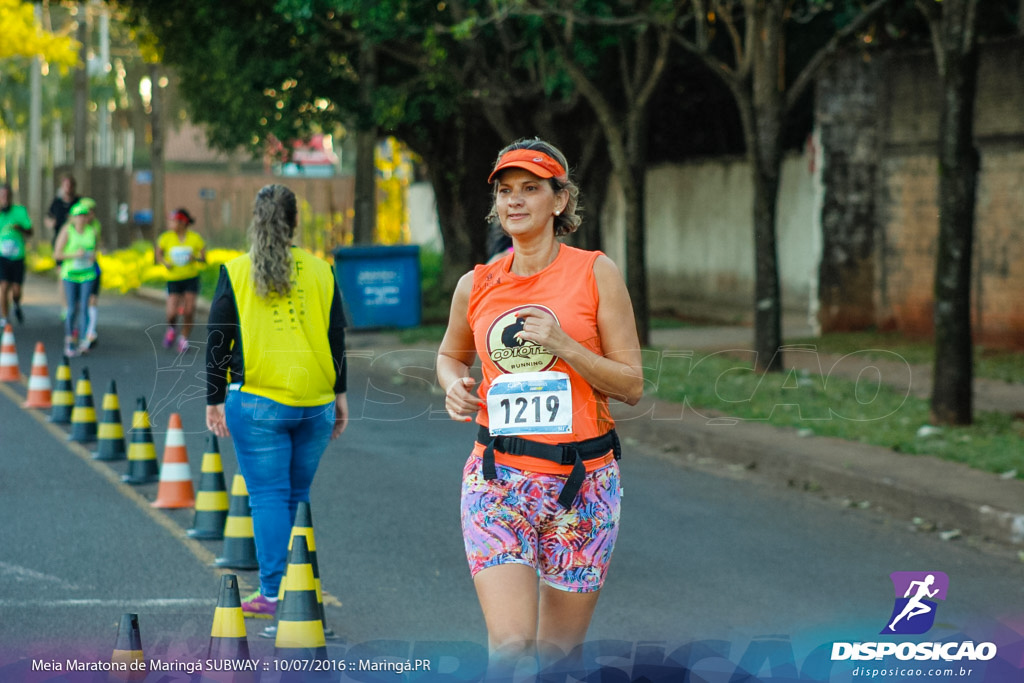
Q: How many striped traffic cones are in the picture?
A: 13